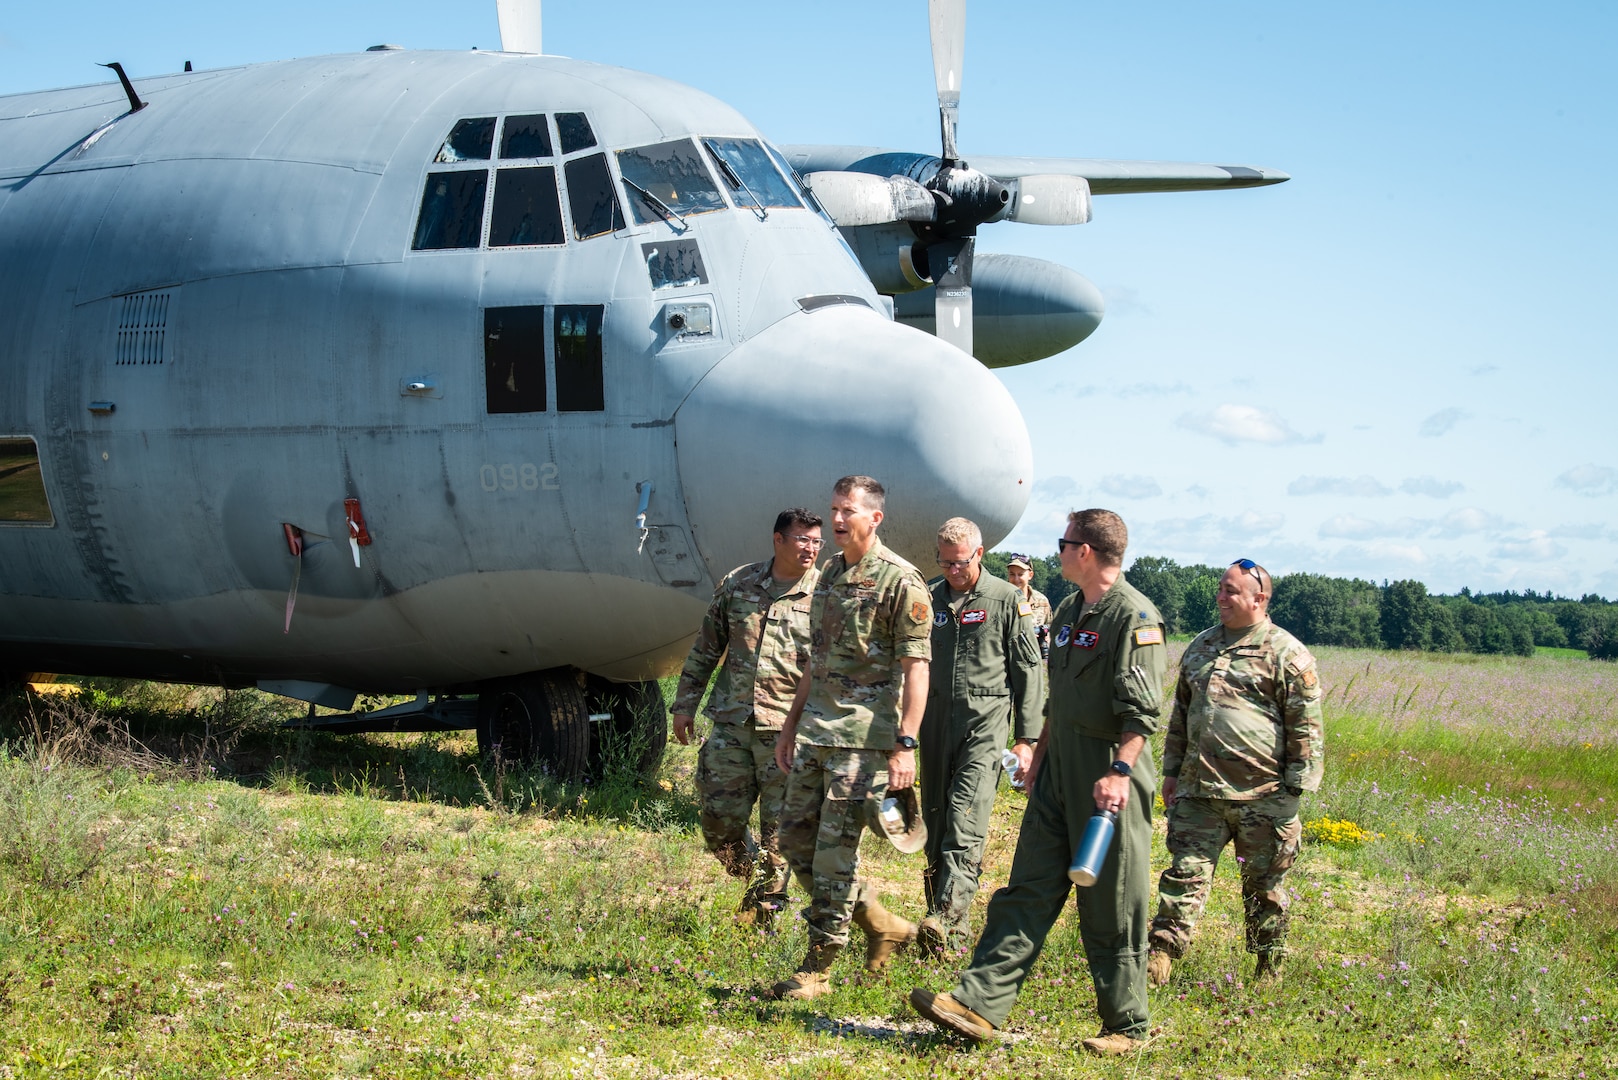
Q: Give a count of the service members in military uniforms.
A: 6